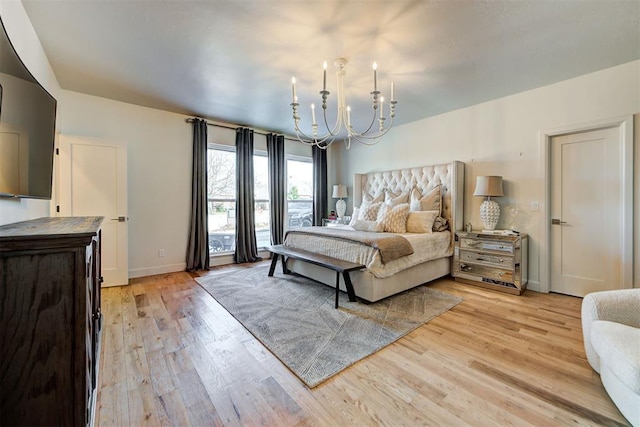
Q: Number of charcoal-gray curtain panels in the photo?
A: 4